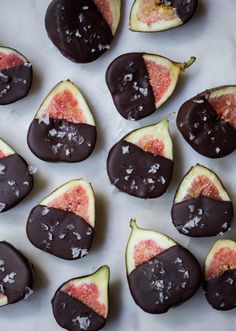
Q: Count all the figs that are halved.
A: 14